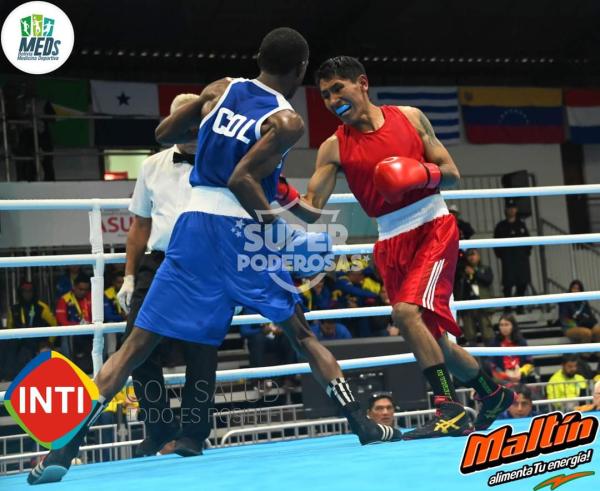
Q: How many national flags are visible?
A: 6